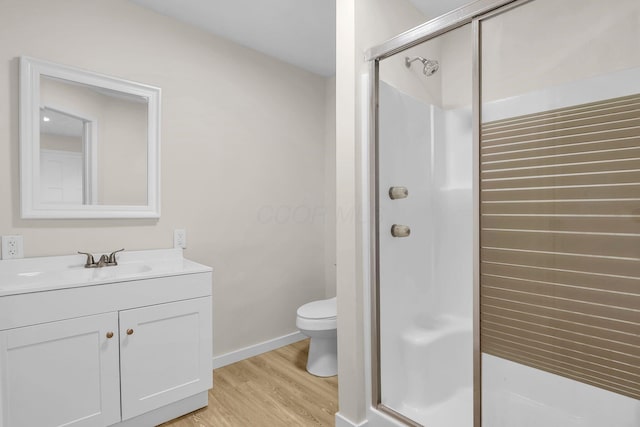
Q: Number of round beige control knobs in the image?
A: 2